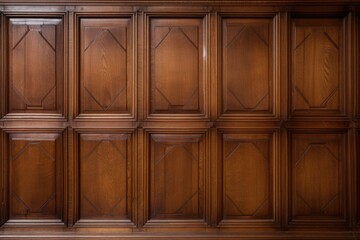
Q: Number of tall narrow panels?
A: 10